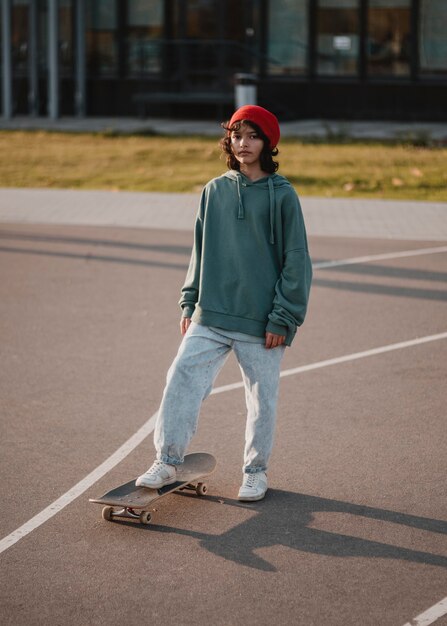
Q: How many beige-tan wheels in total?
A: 3